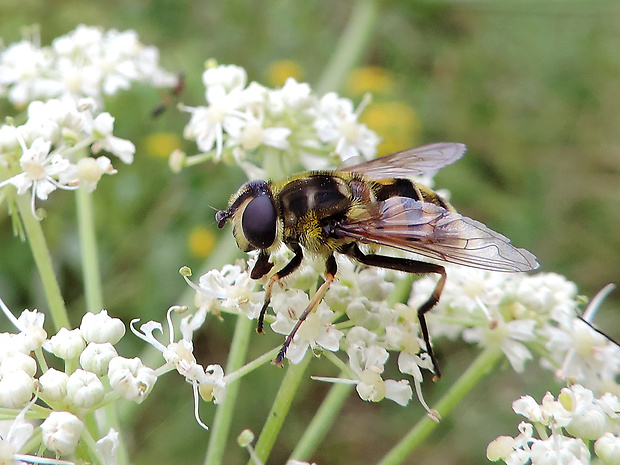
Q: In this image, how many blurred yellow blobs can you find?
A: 5